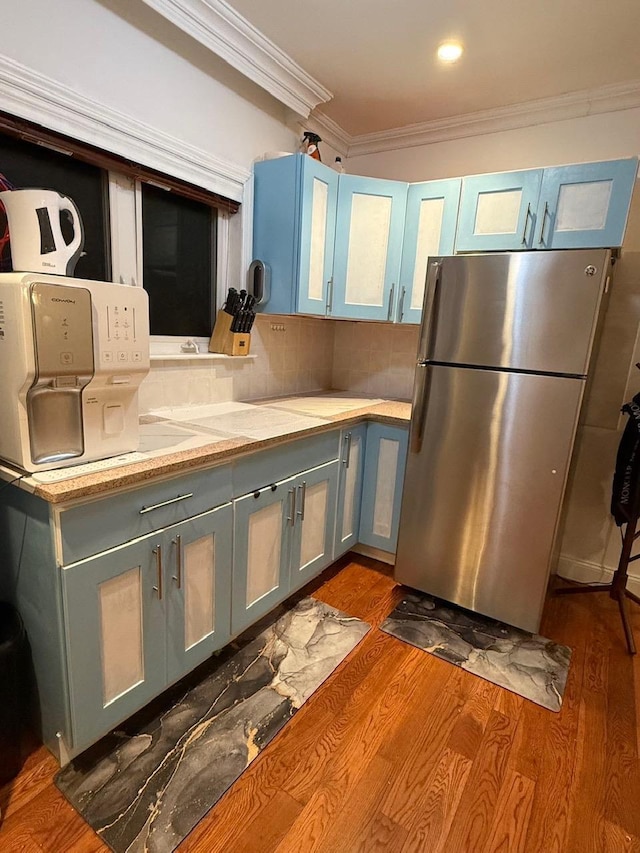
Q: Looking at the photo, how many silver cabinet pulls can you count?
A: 11